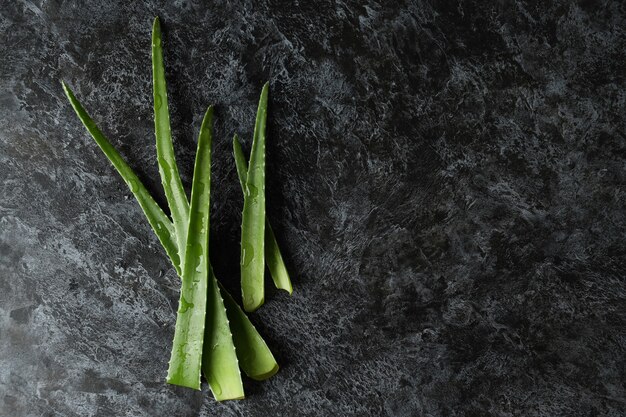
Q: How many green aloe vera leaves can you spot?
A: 5